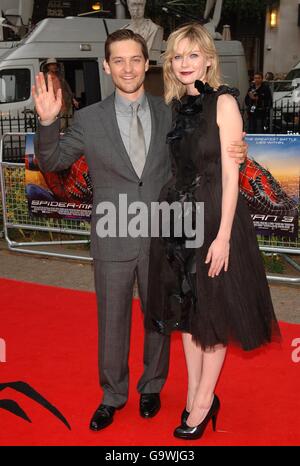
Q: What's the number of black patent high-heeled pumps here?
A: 2